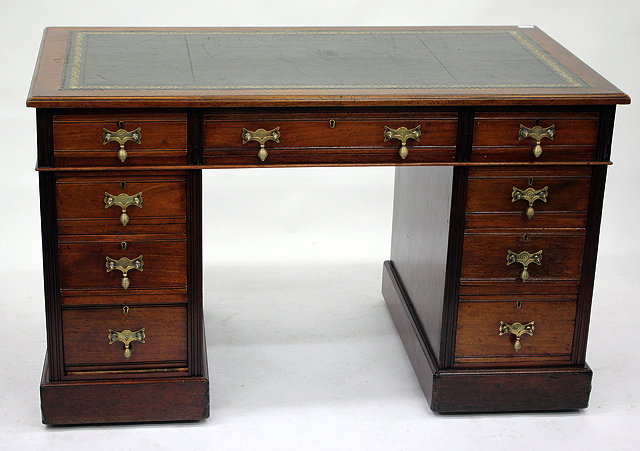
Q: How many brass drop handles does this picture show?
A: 10